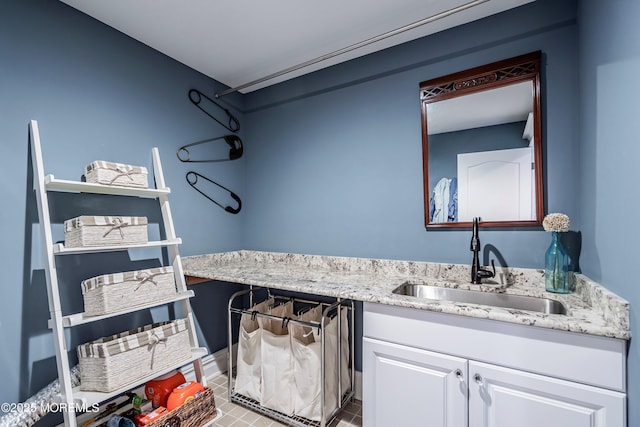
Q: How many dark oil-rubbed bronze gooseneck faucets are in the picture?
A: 1